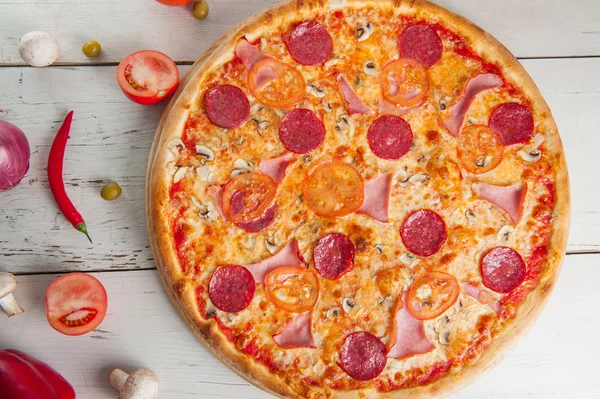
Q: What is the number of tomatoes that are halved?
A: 2